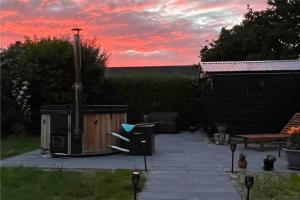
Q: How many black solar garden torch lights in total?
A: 4